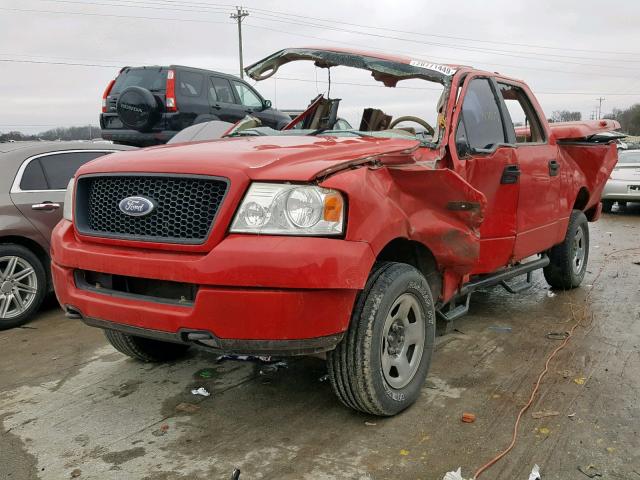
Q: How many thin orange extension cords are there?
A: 1